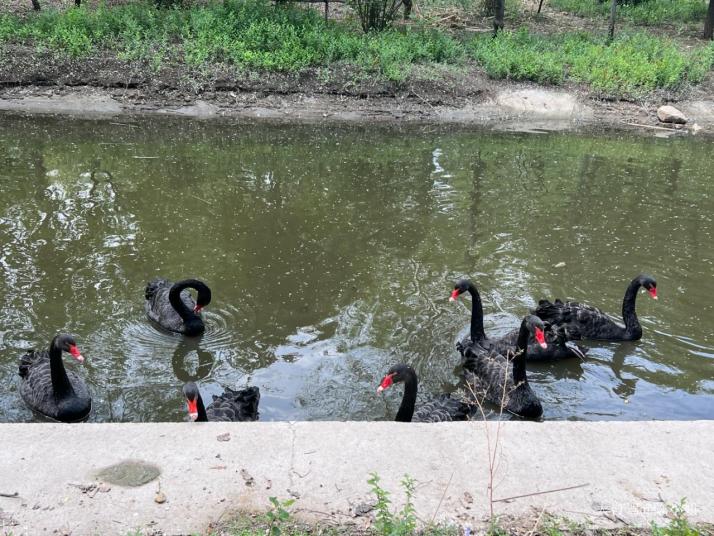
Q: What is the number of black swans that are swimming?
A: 7